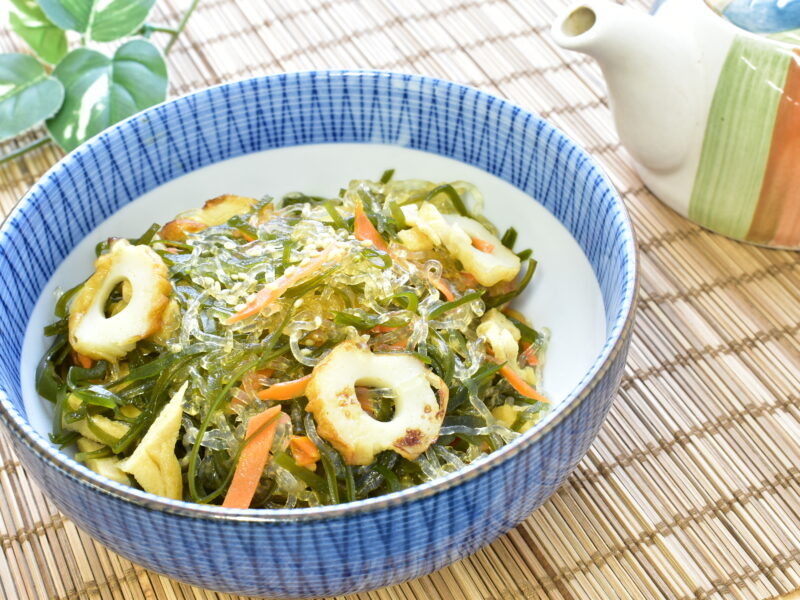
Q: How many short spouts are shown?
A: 1